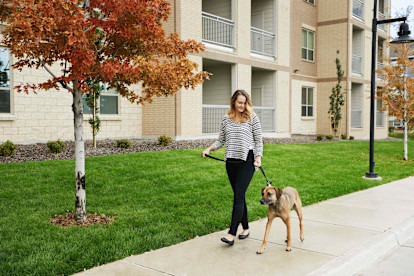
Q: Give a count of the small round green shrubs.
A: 8